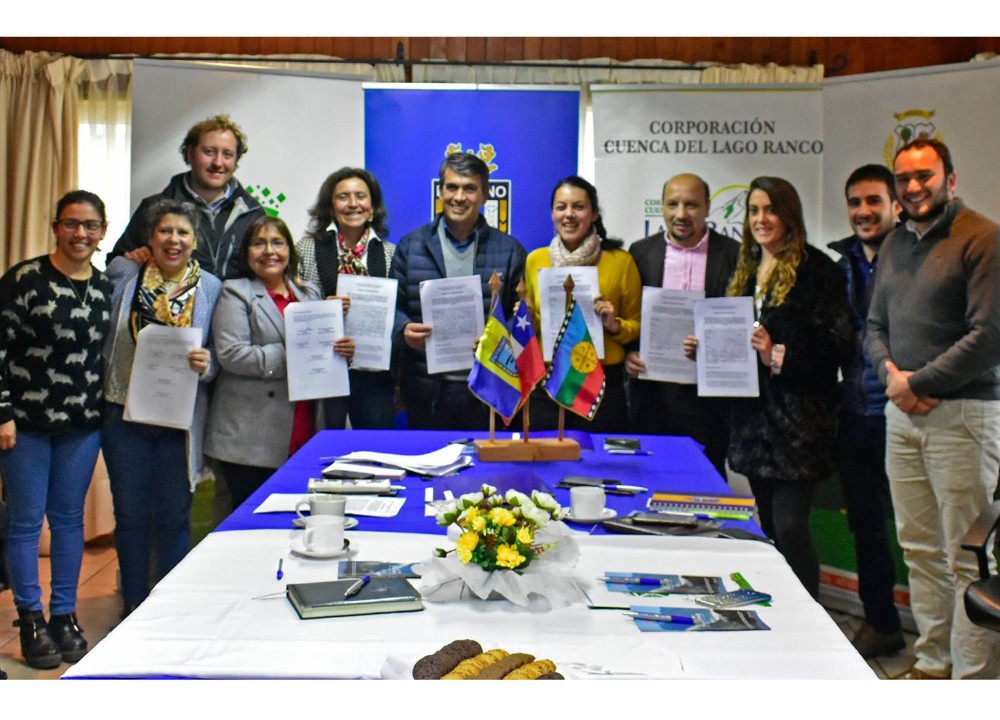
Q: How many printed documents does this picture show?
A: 7